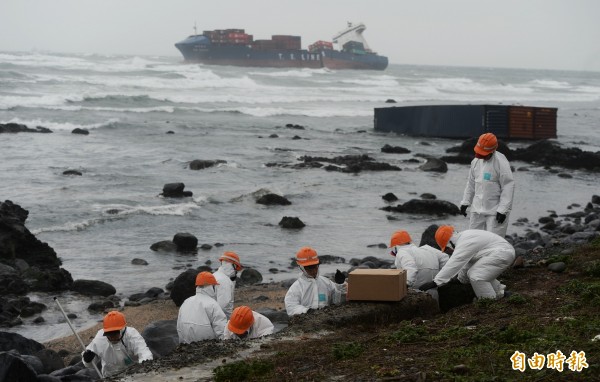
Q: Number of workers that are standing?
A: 1